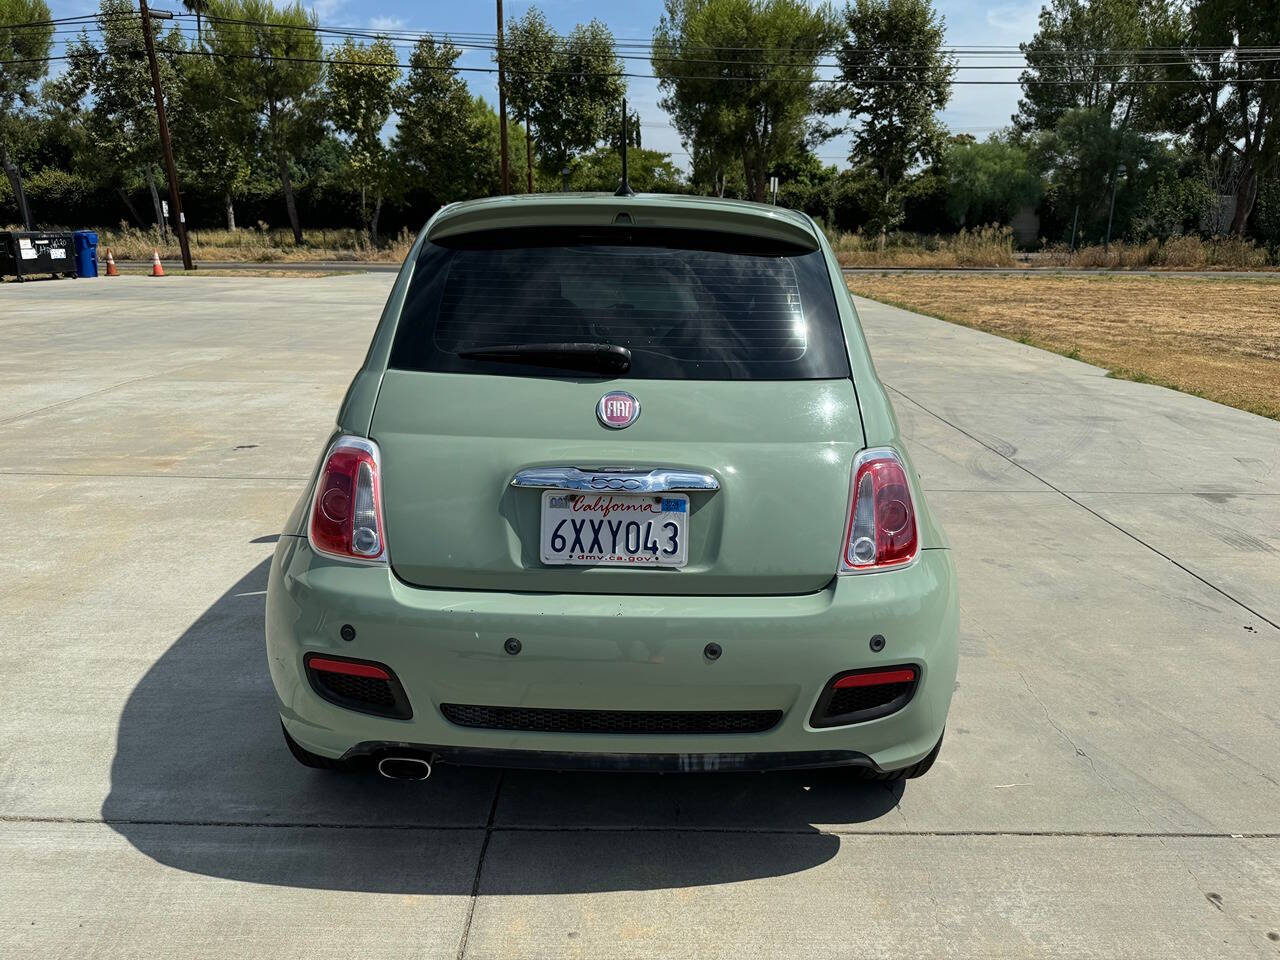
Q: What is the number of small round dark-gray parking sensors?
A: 4